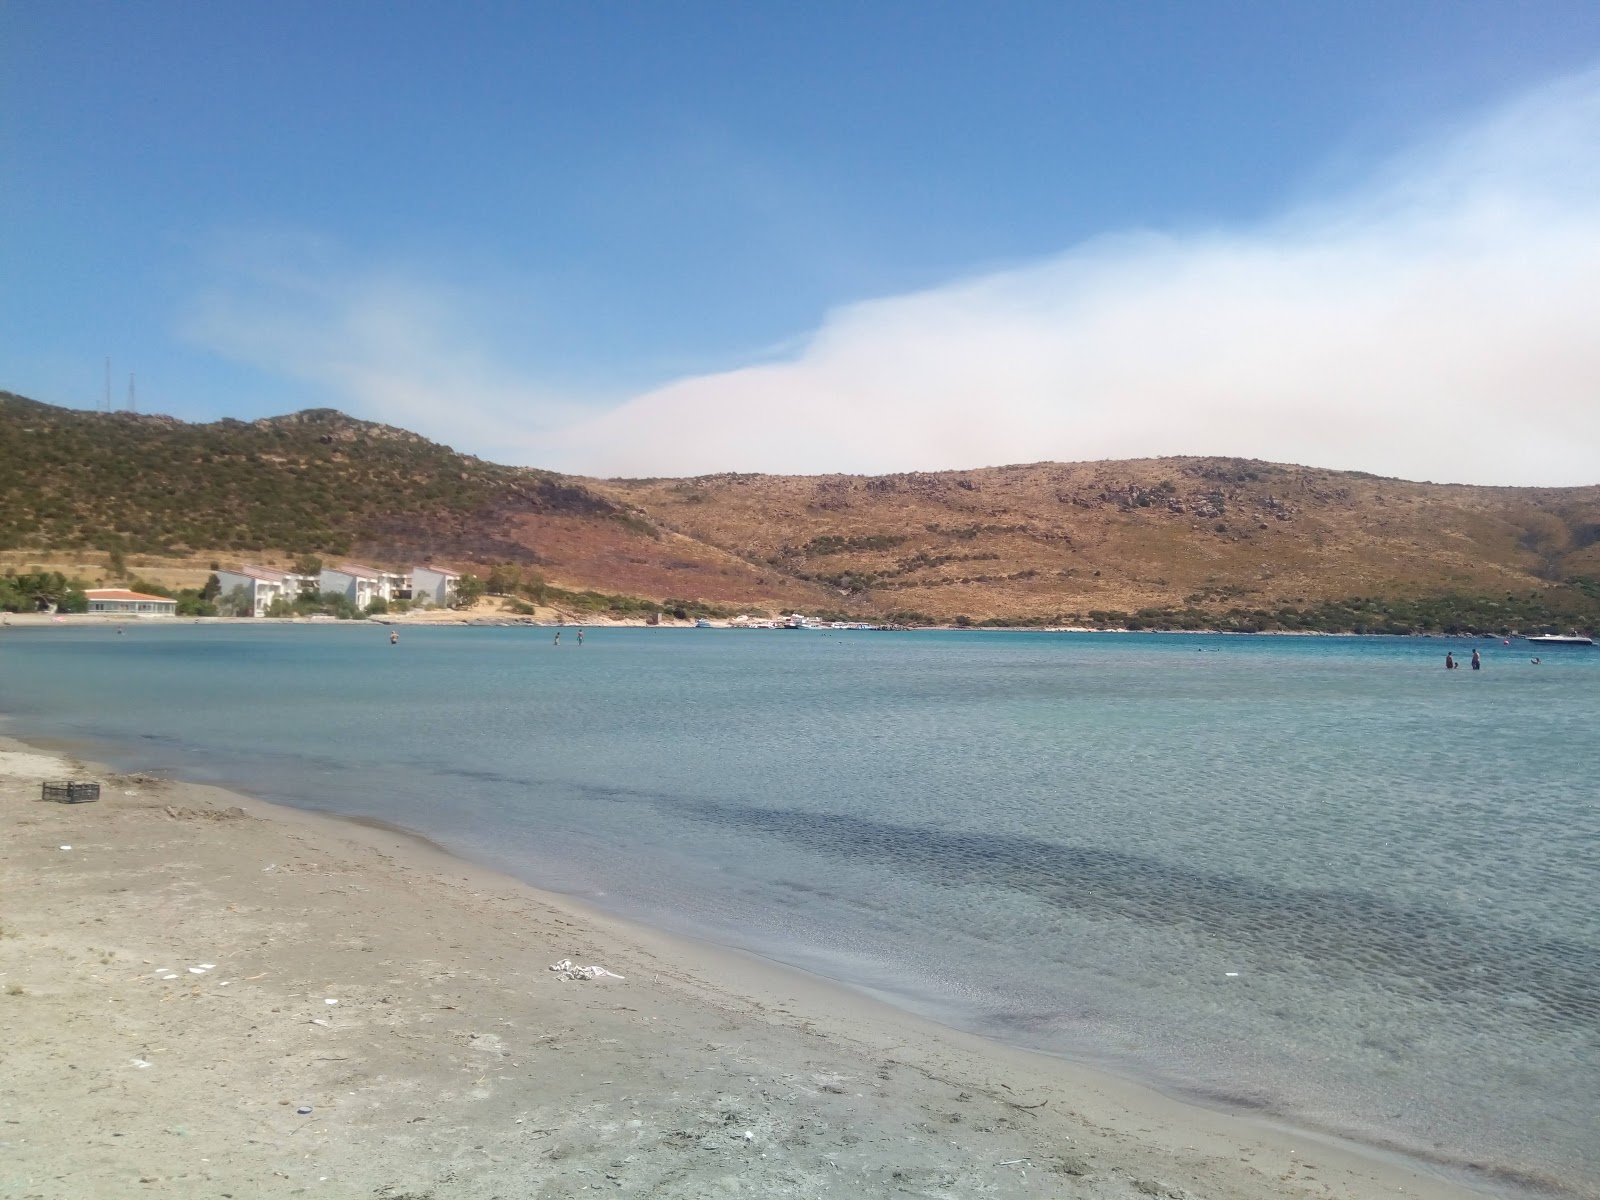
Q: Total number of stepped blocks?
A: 3